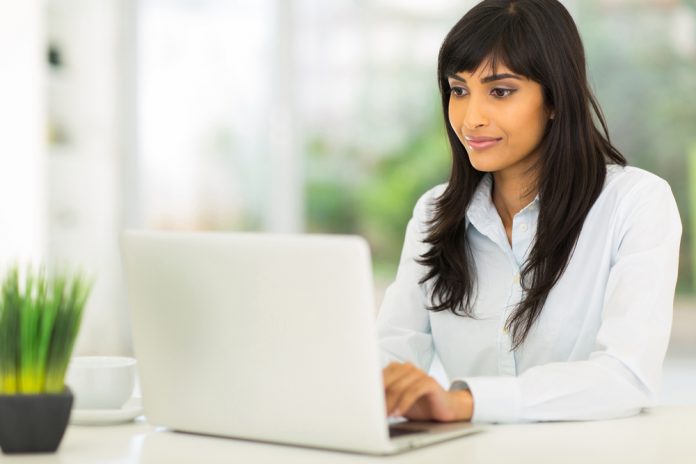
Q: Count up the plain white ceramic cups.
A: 1